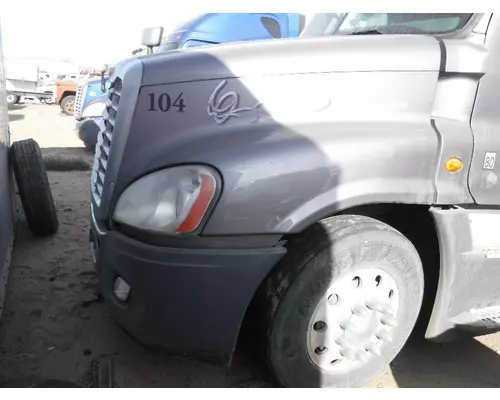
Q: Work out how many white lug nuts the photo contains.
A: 10